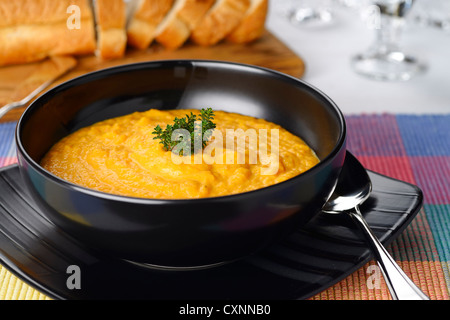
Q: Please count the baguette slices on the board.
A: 5